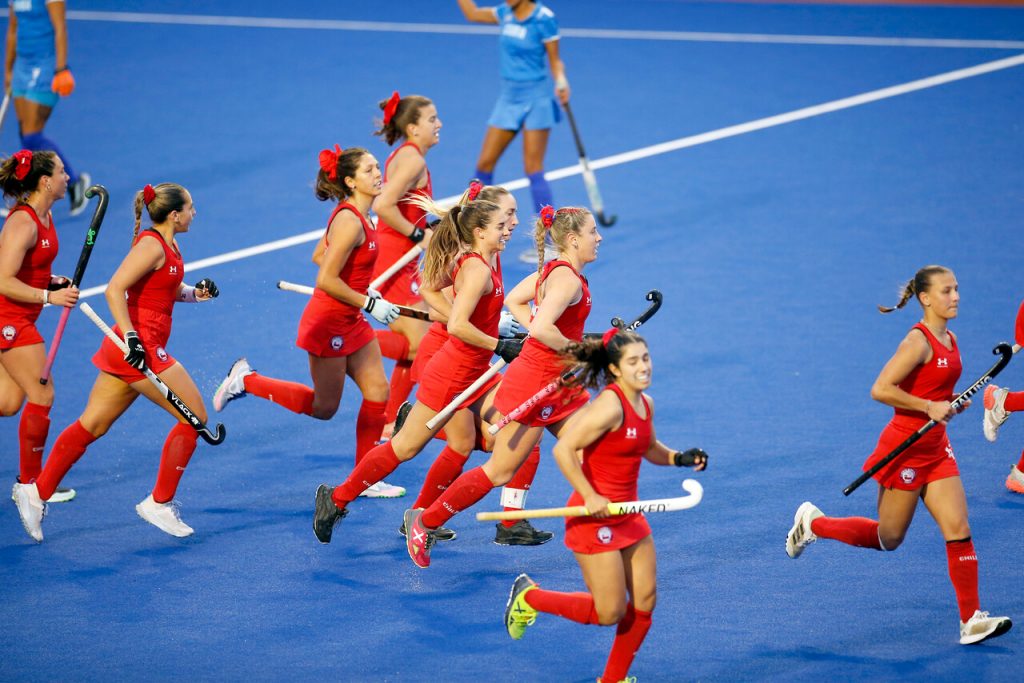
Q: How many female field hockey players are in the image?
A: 12